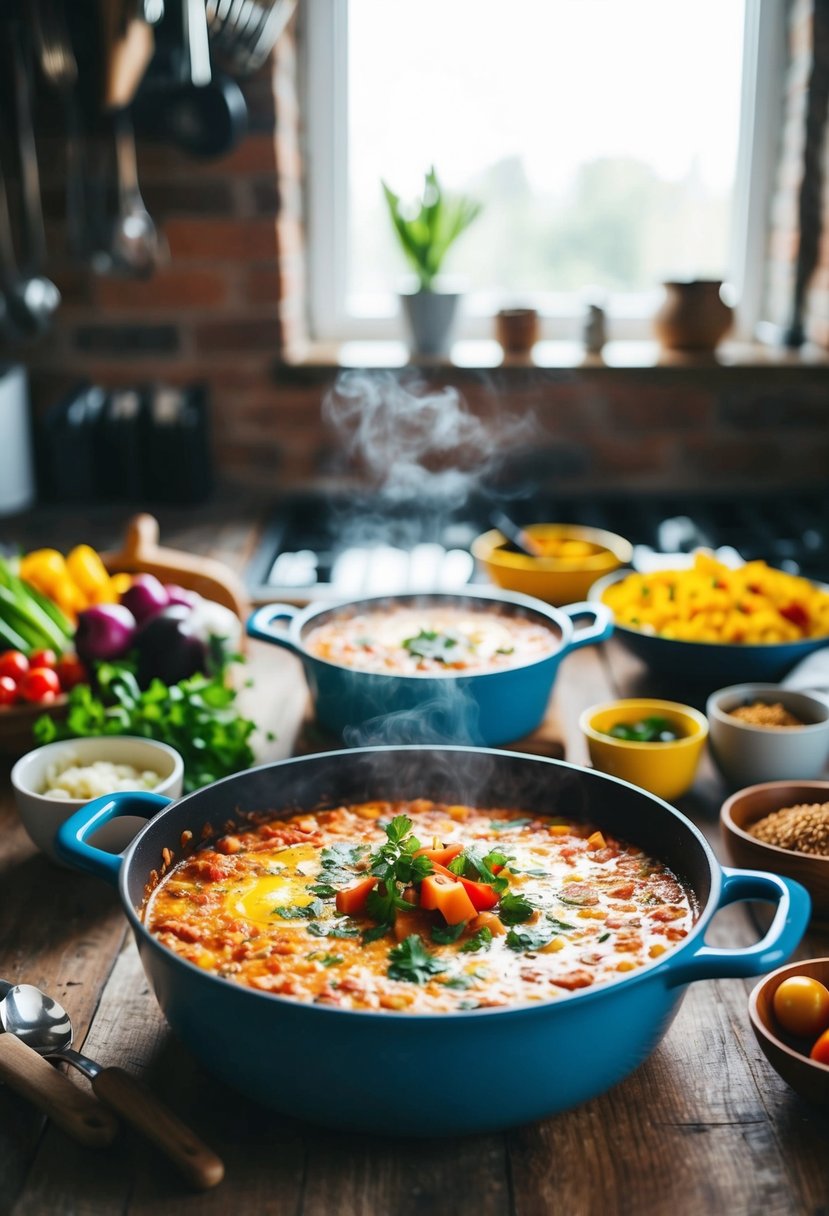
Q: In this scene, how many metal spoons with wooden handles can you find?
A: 2